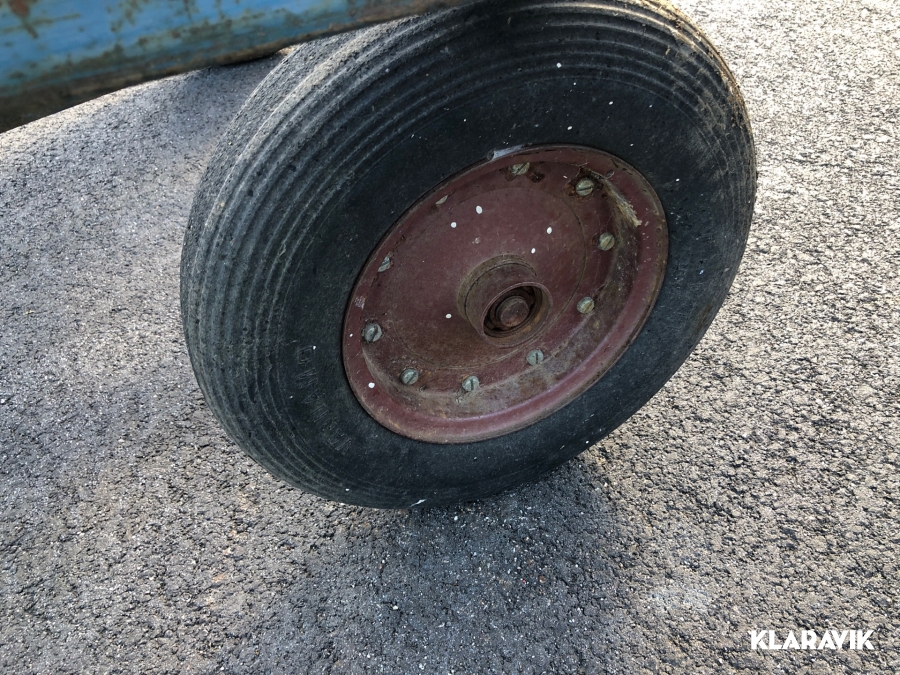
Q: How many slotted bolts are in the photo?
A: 10